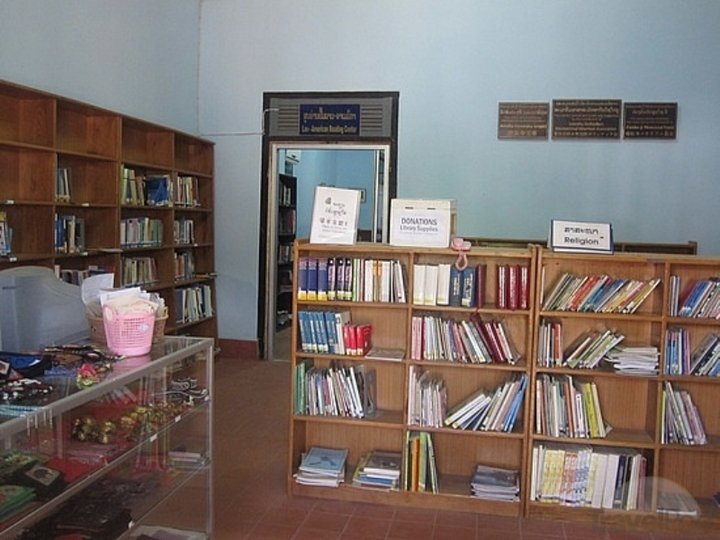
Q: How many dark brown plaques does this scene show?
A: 3